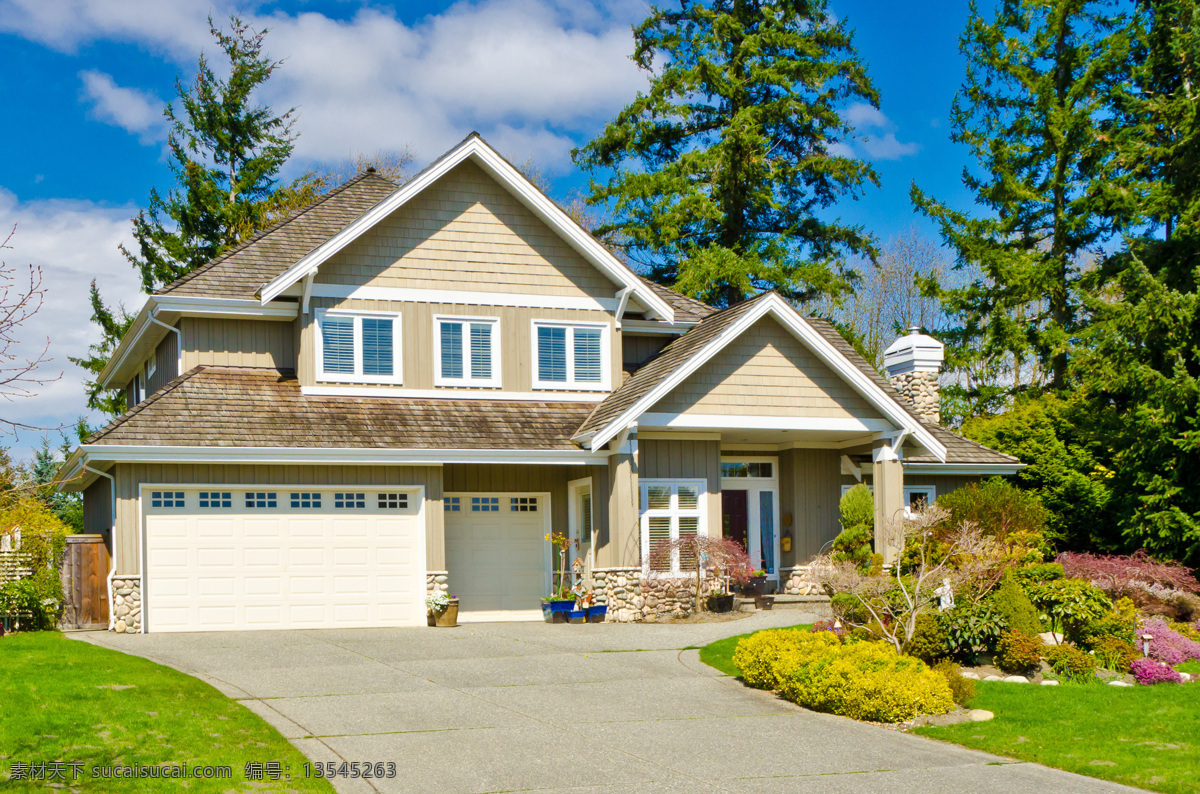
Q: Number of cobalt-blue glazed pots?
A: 3